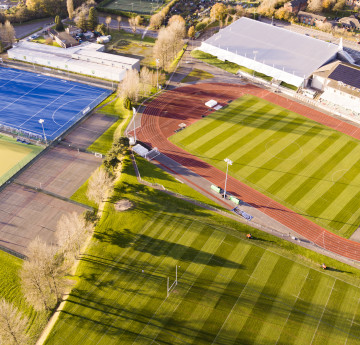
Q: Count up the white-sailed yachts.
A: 0